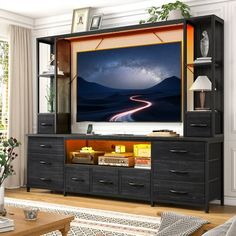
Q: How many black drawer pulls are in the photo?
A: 11